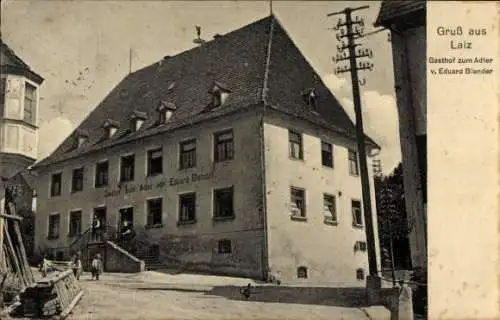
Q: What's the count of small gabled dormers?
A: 6